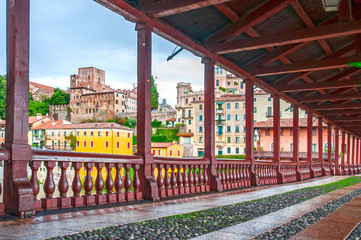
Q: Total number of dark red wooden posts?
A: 15